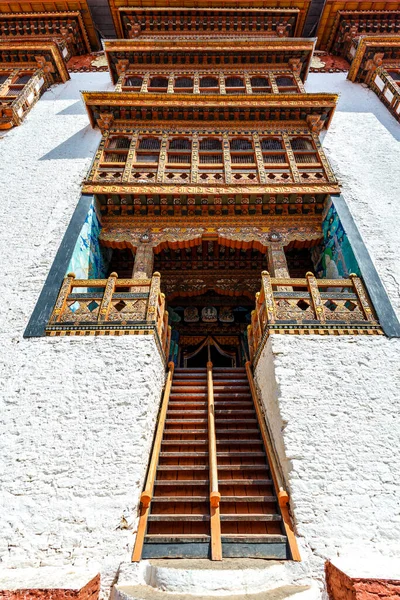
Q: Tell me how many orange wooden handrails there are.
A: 3